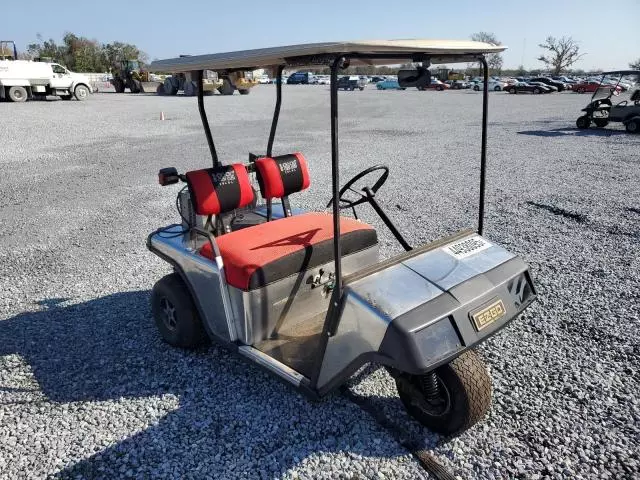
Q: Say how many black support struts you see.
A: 4